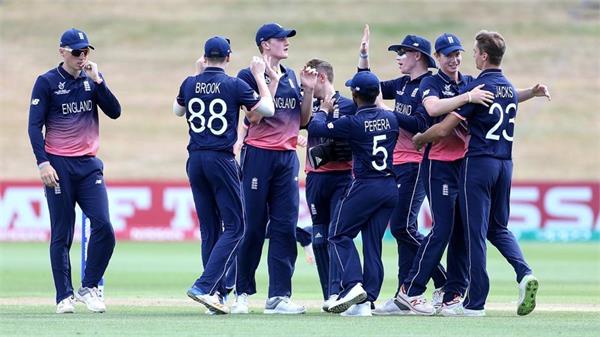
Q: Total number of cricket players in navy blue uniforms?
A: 8